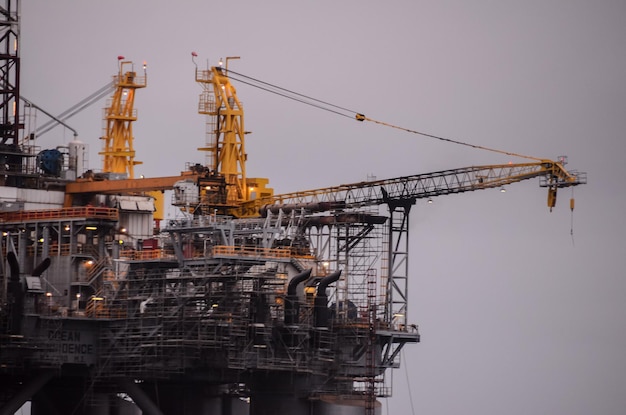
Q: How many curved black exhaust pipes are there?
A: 4